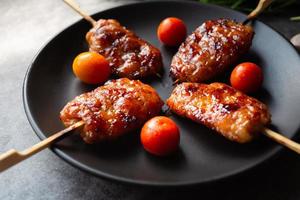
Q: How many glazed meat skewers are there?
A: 4